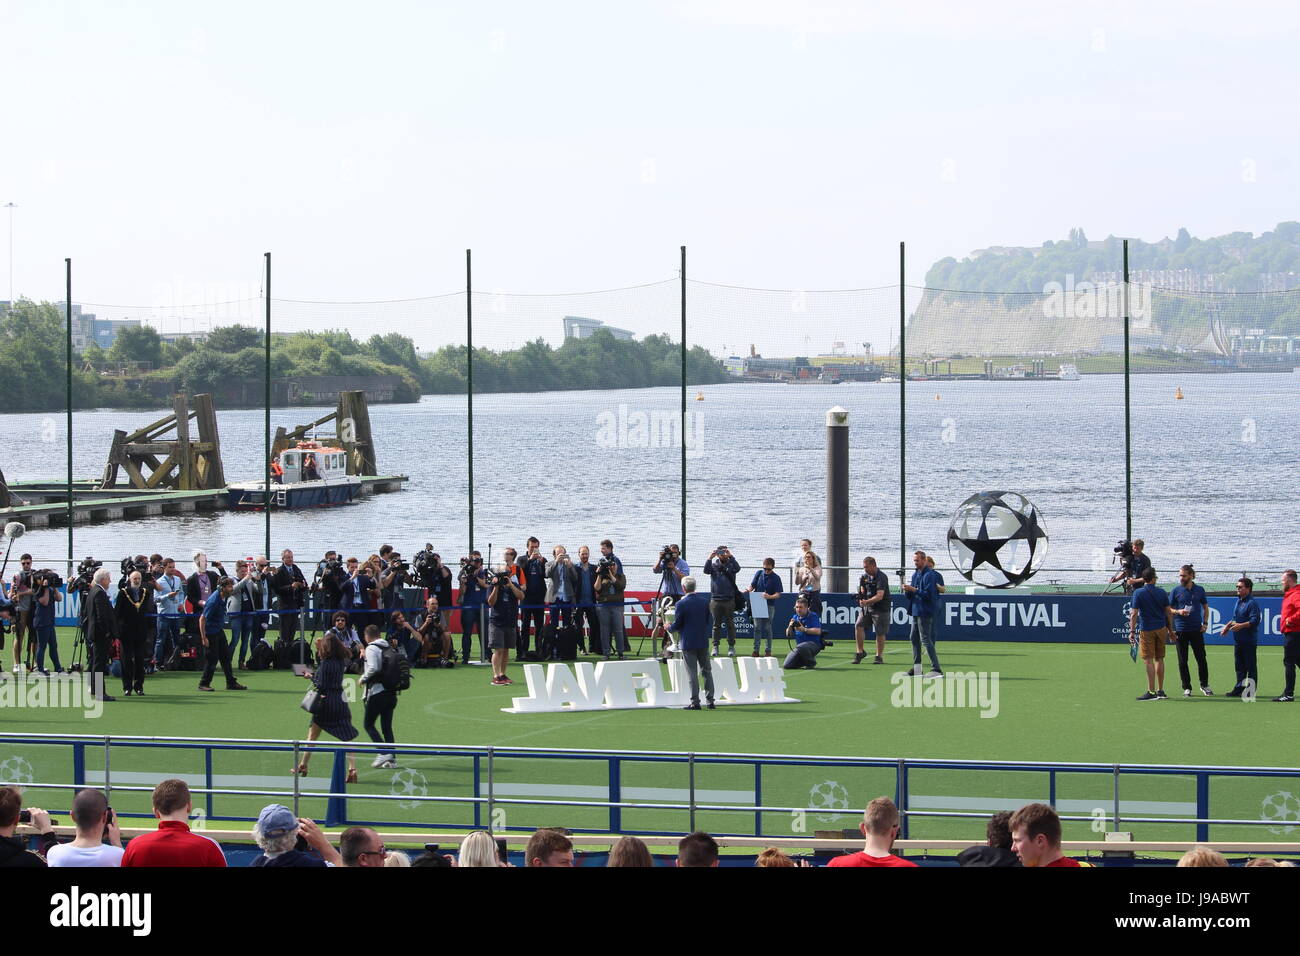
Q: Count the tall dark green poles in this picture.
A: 6